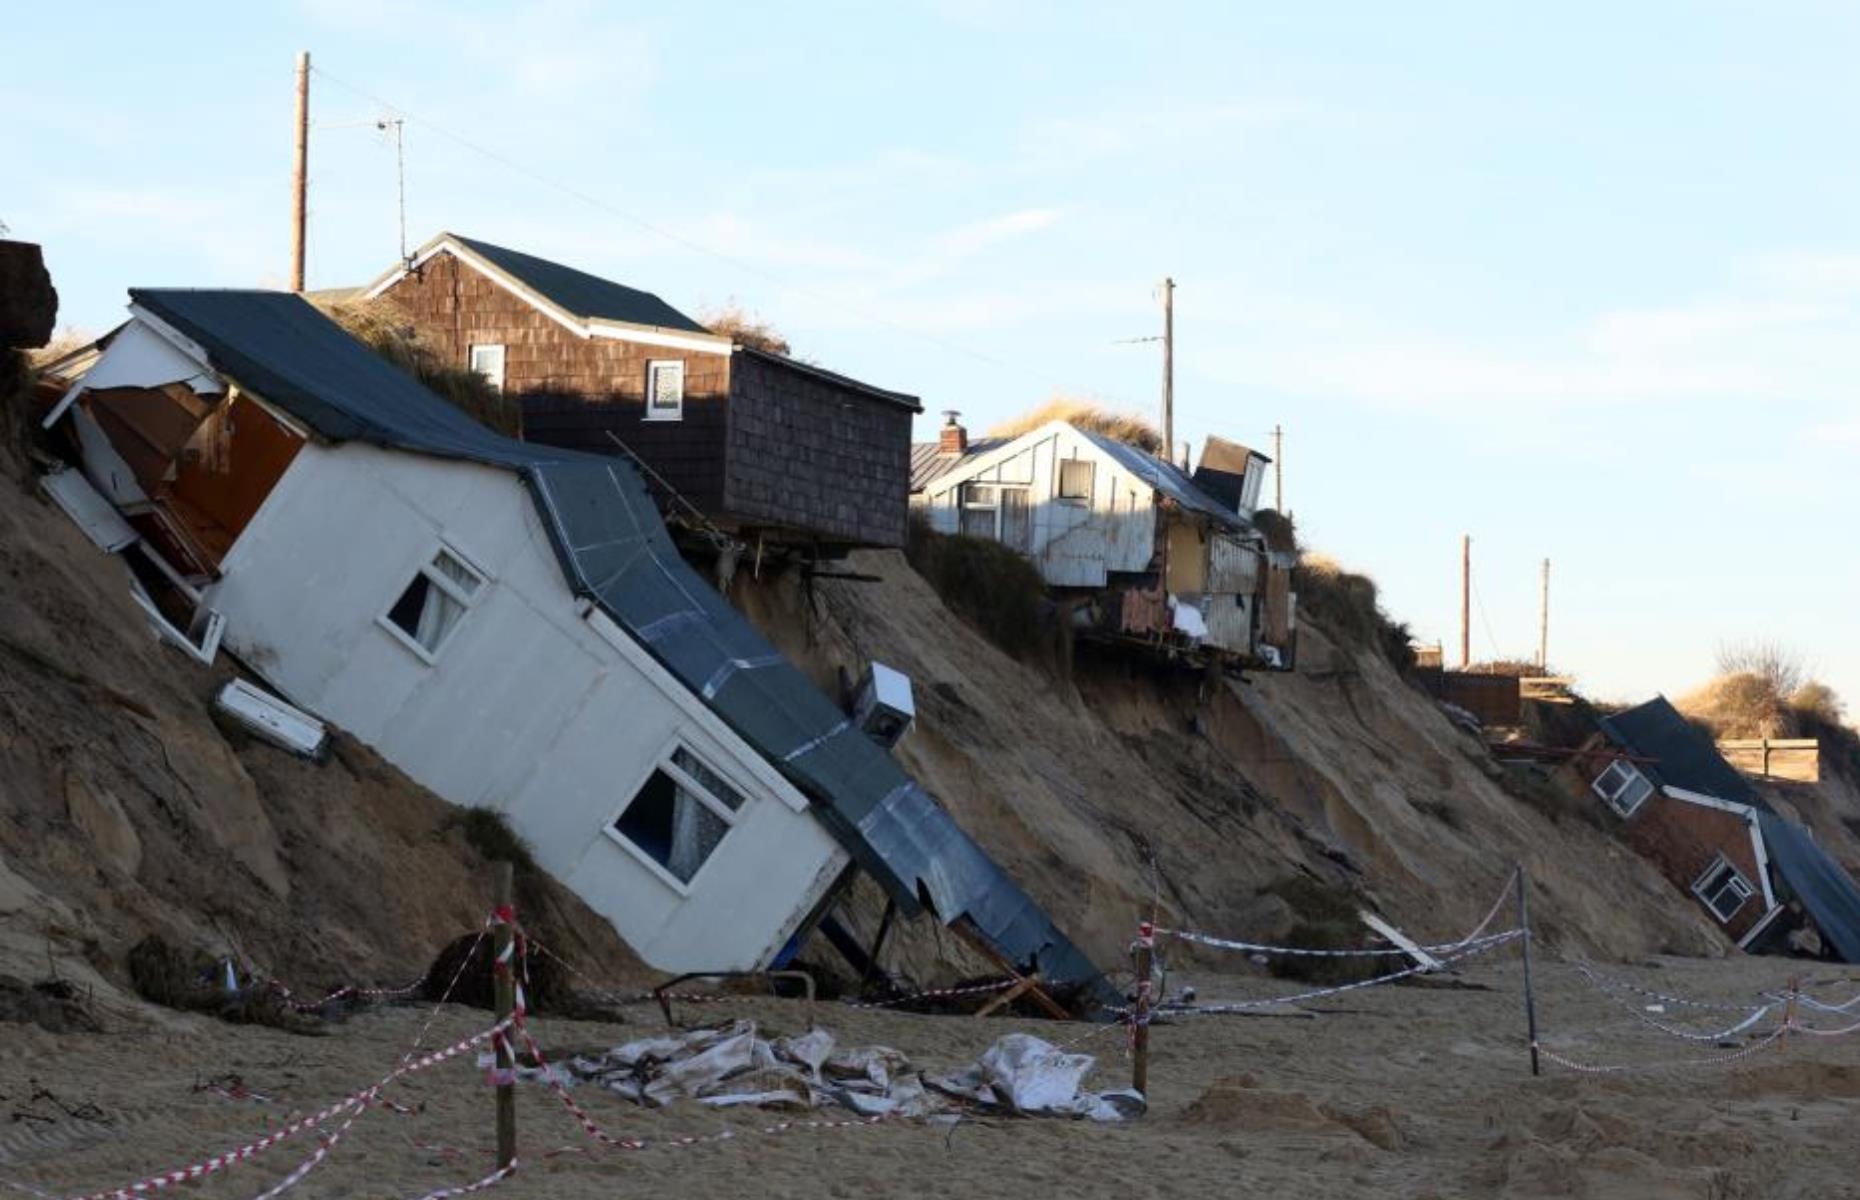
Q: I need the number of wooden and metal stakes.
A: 4